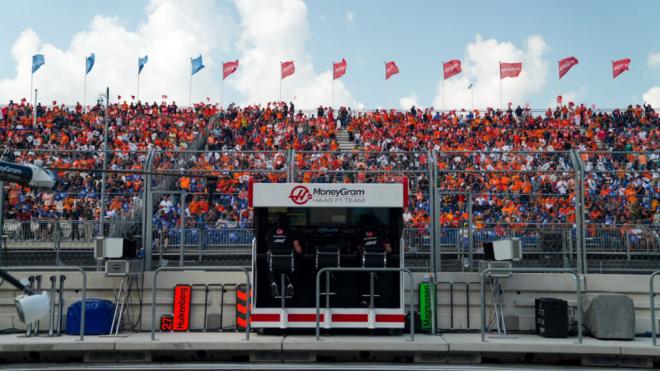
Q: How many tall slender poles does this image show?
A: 12